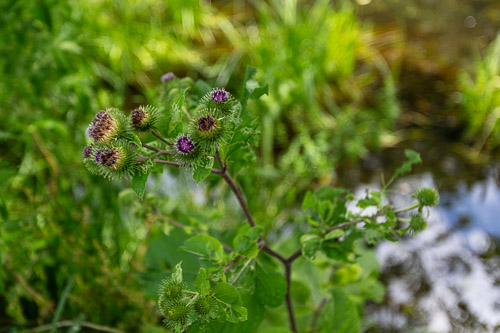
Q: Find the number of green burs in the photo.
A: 5